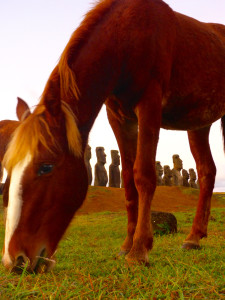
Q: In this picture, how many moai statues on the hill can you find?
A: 8